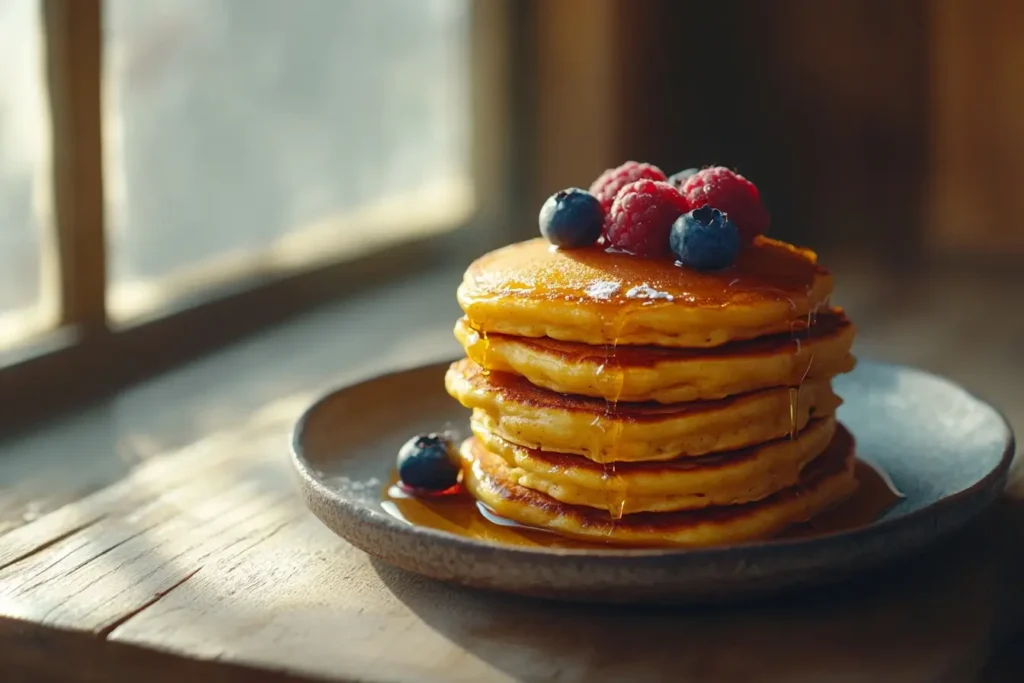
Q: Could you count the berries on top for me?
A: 6